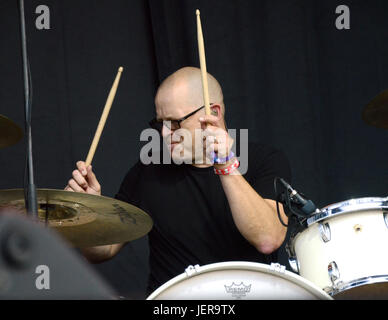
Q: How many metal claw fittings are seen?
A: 2